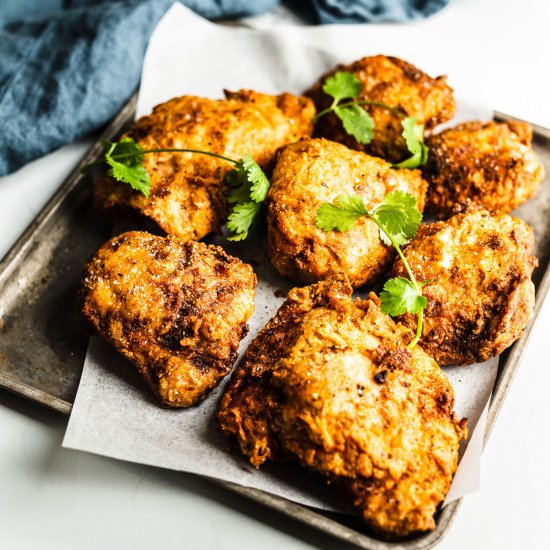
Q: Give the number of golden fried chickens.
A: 7